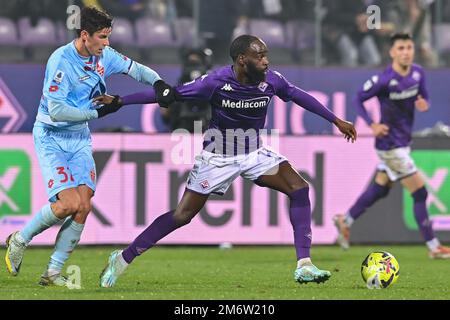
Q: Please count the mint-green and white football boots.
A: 2